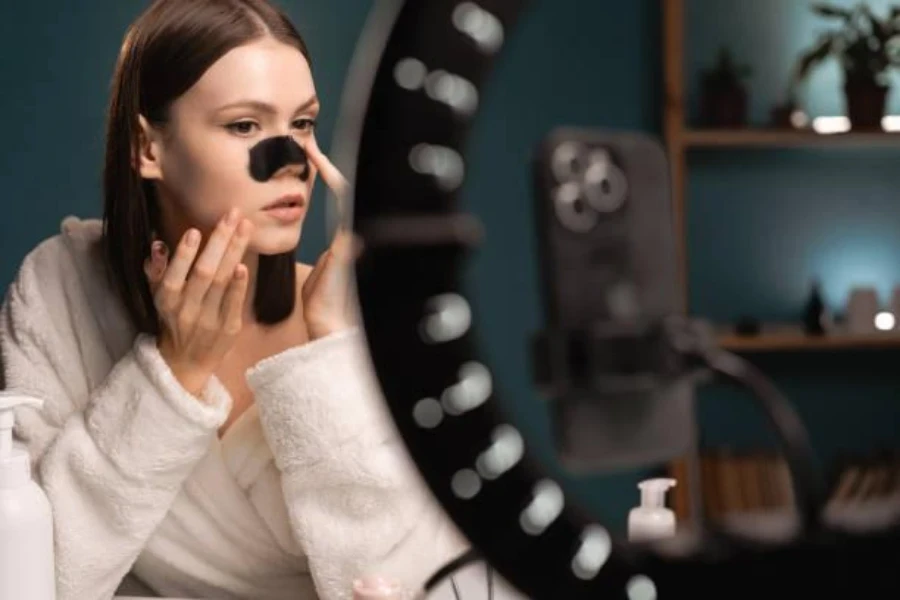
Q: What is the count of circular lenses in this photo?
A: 3